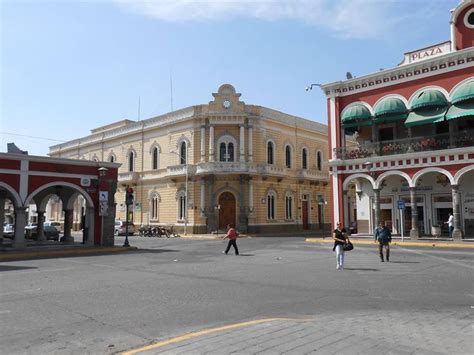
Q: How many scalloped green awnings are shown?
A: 4